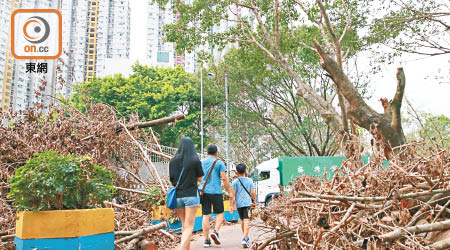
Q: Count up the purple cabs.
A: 0